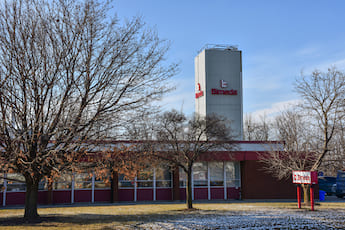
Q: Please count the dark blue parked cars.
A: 2